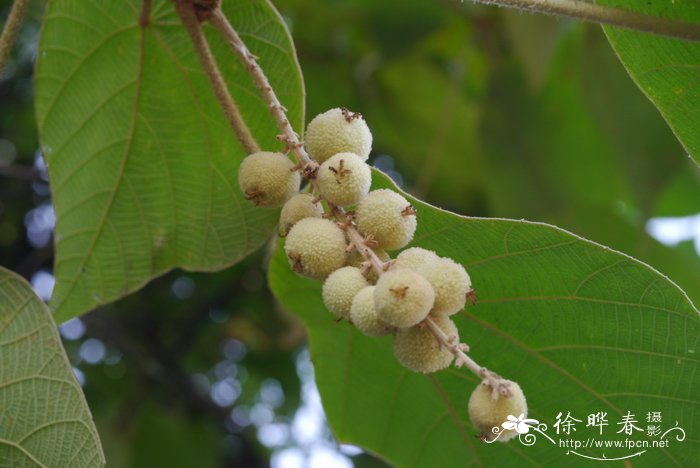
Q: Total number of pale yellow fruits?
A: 14